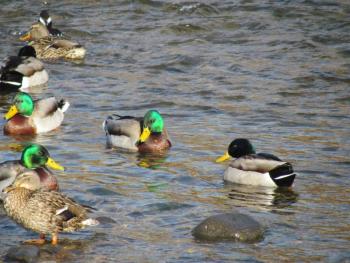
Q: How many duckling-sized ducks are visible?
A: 0